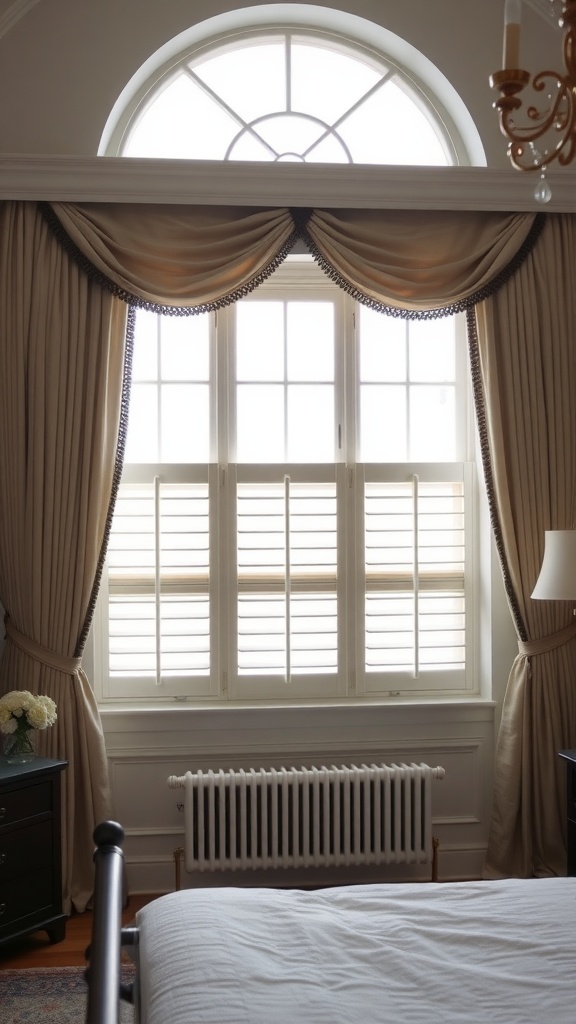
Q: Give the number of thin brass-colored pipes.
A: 2